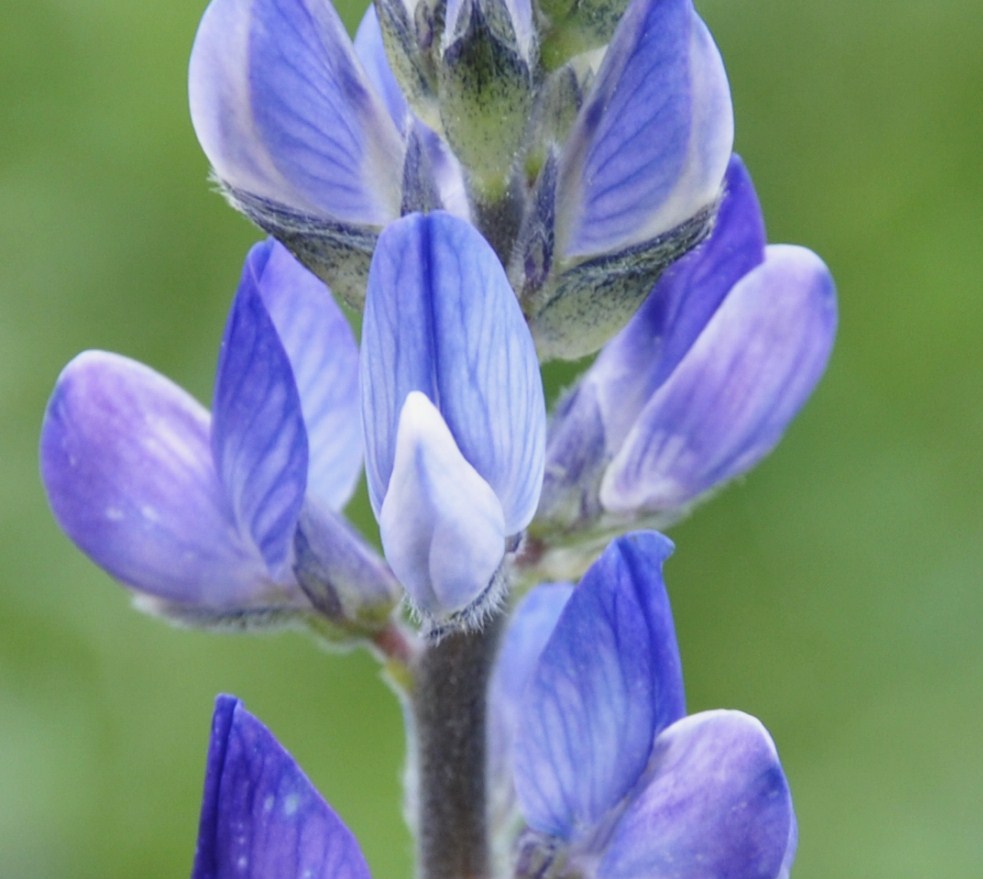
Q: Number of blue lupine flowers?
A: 7